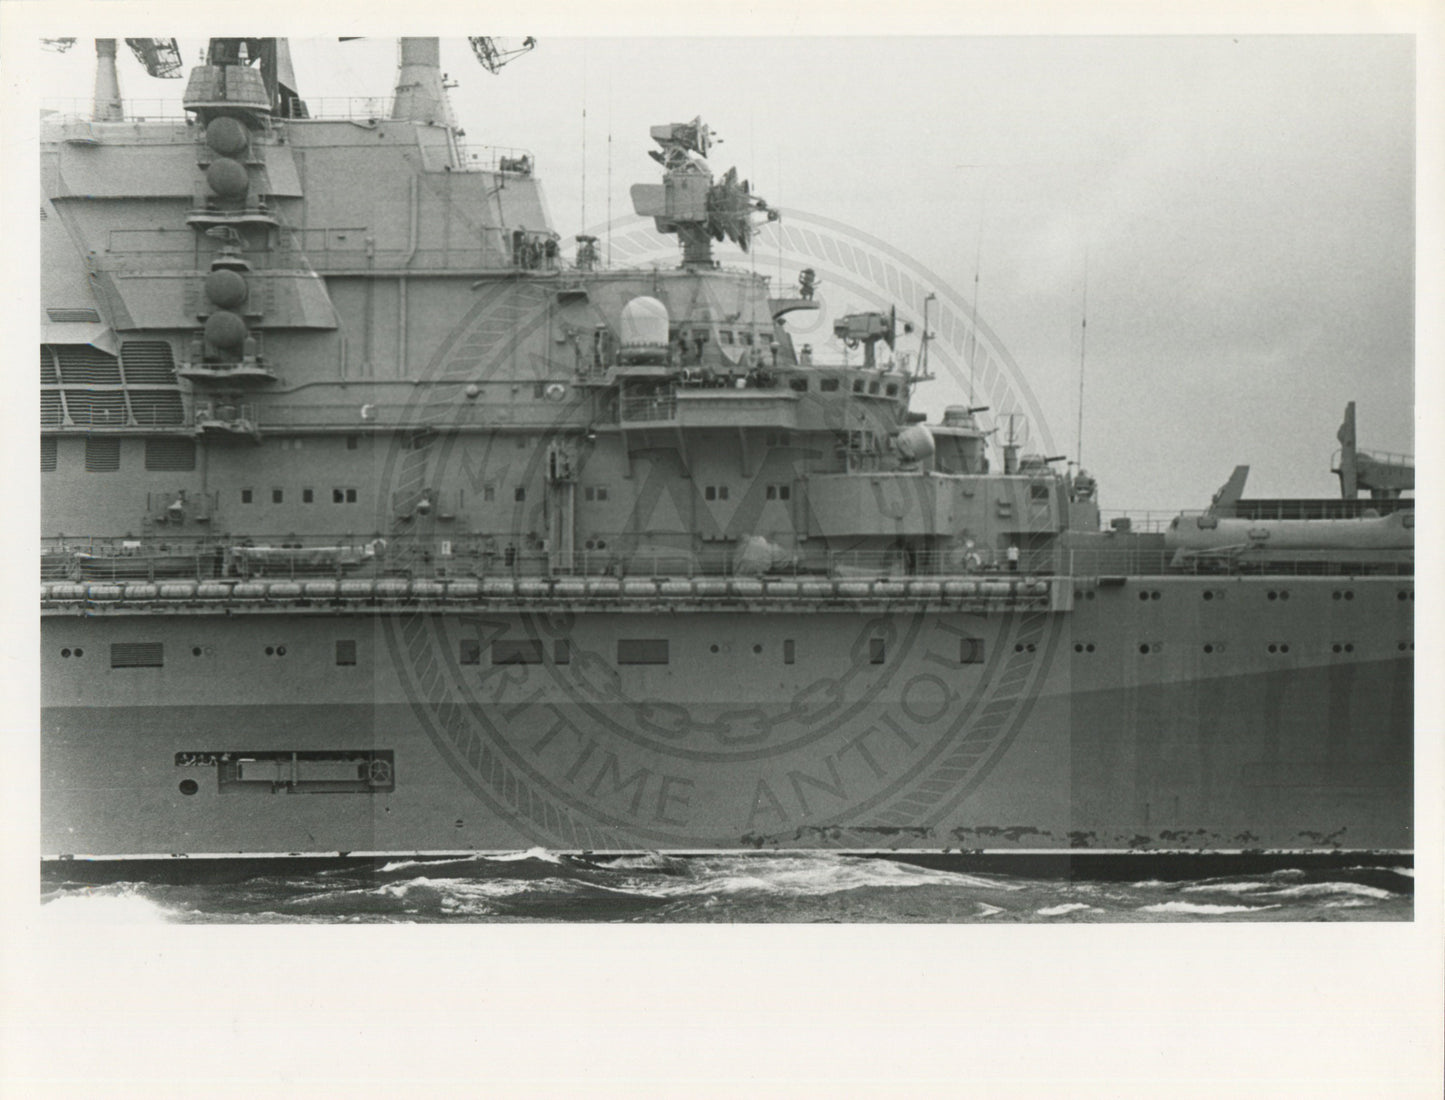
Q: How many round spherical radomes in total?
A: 4